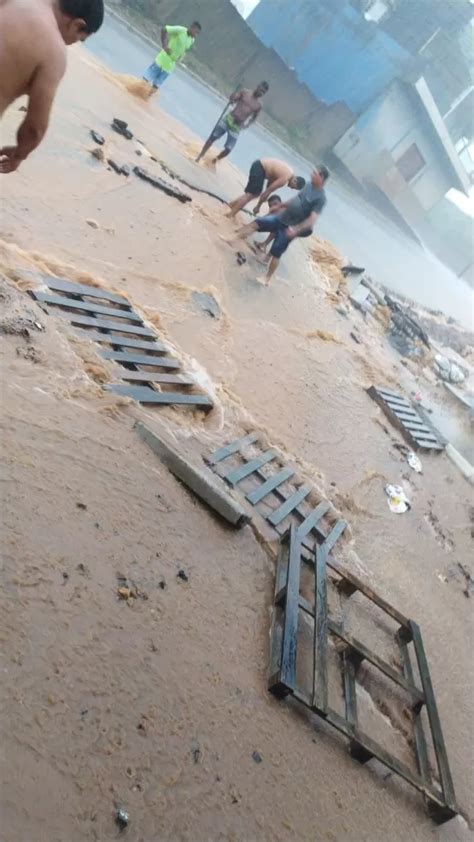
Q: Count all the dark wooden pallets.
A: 4